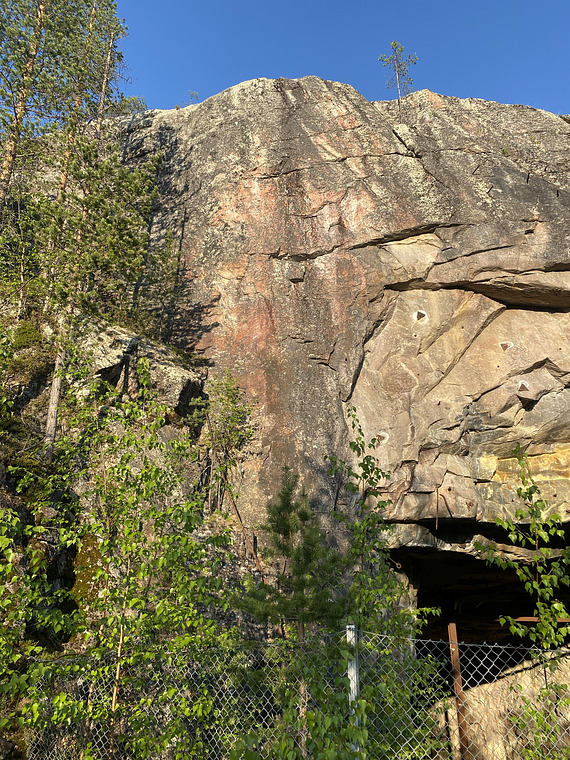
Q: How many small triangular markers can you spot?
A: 4